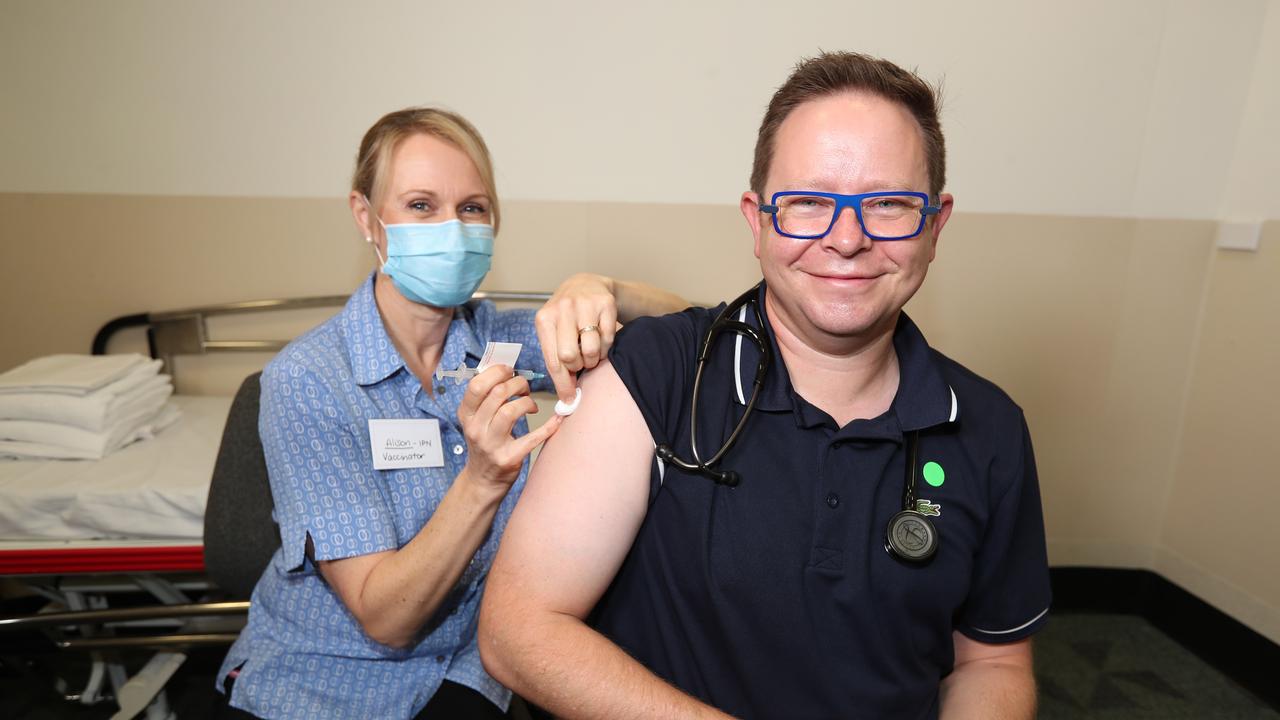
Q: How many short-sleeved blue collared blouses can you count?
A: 1